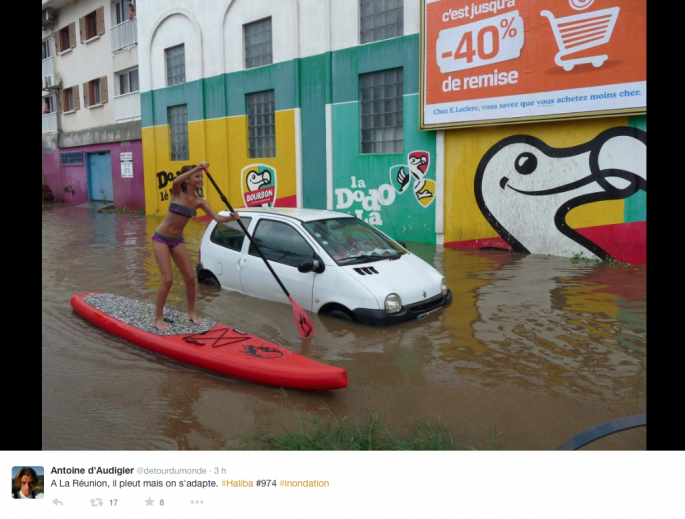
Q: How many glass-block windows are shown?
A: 6